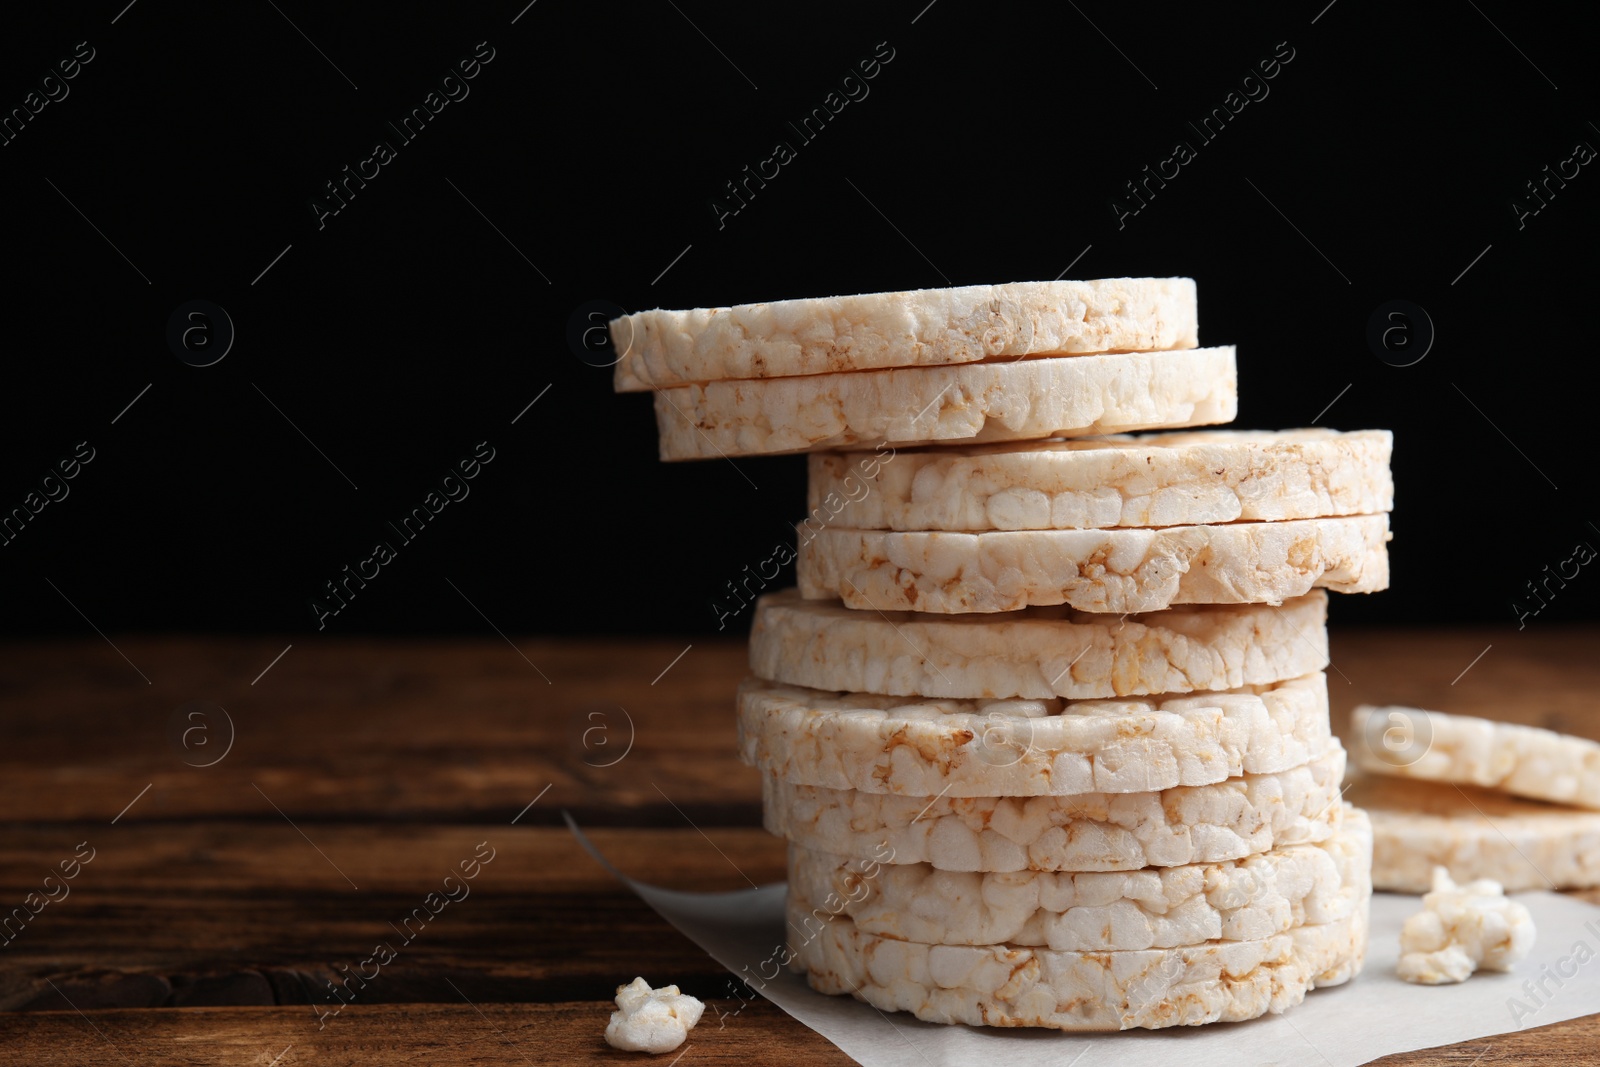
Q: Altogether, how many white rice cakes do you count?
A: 11